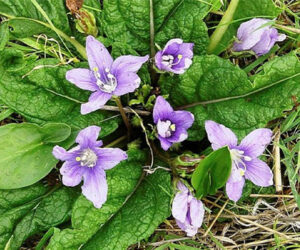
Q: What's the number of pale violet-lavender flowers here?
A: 7